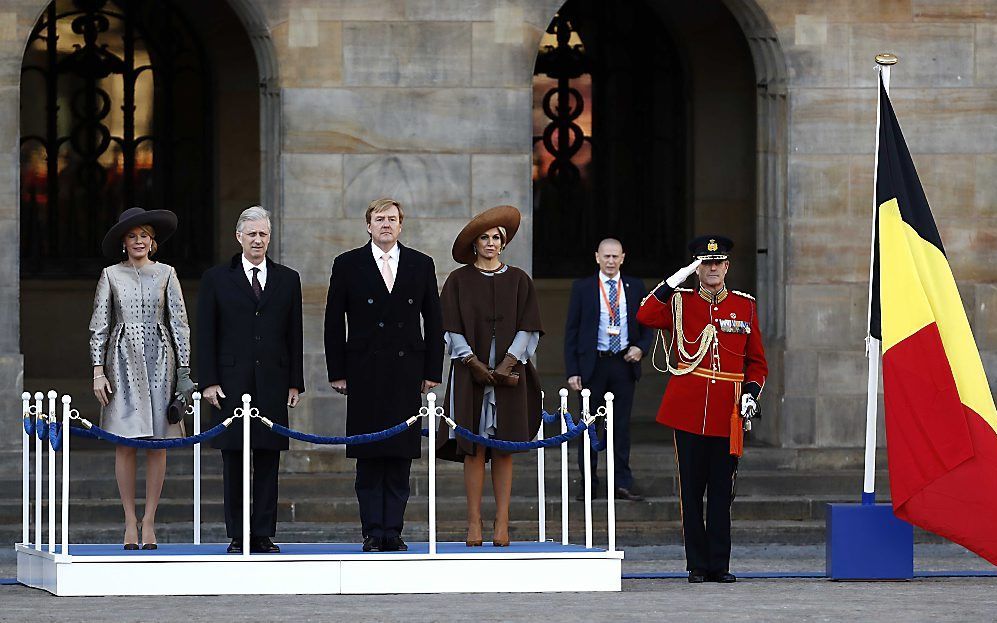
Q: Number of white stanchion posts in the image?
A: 11